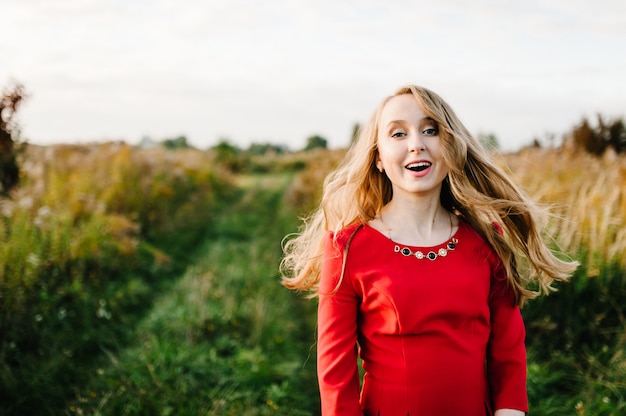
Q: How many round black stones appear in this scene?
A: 3